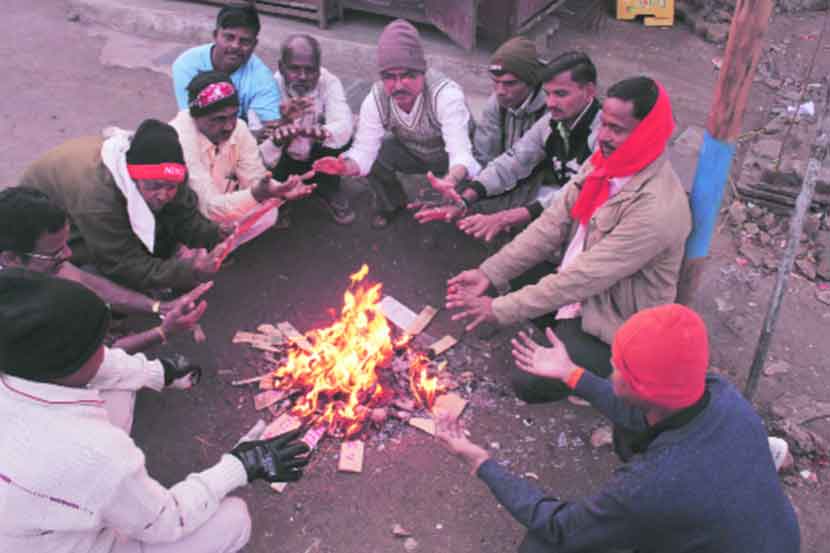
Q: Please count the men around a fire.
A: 11